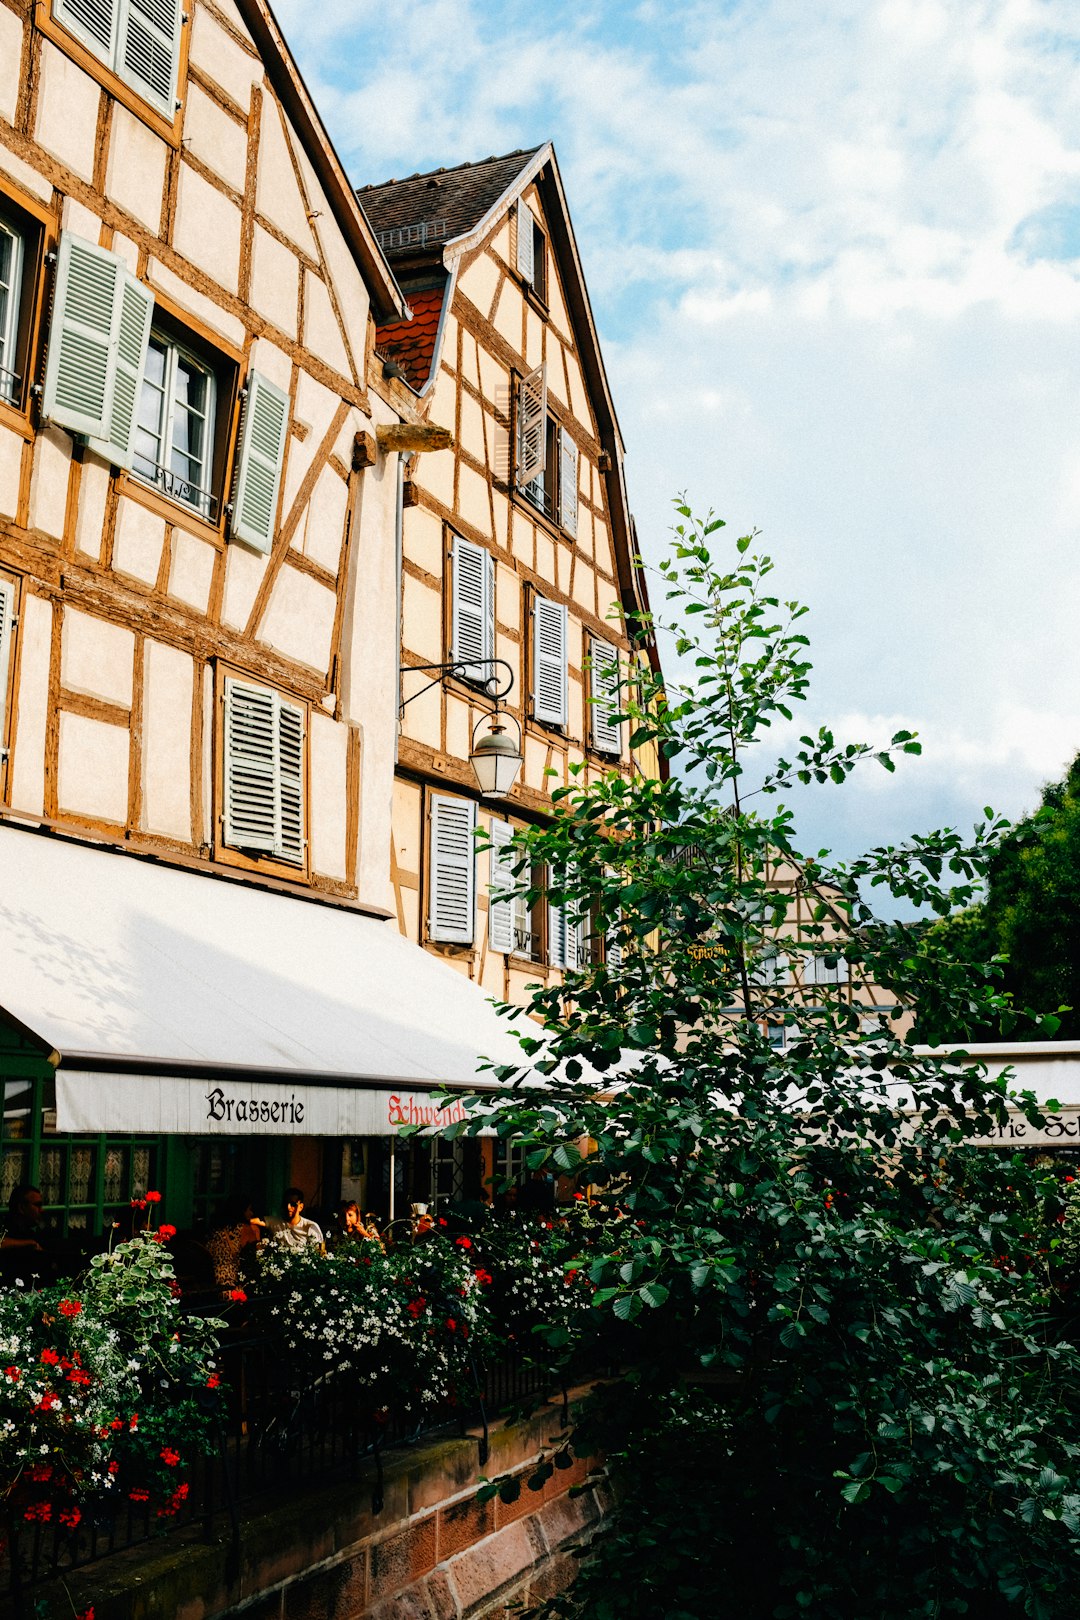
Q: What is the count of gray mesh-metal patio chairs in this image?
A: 0